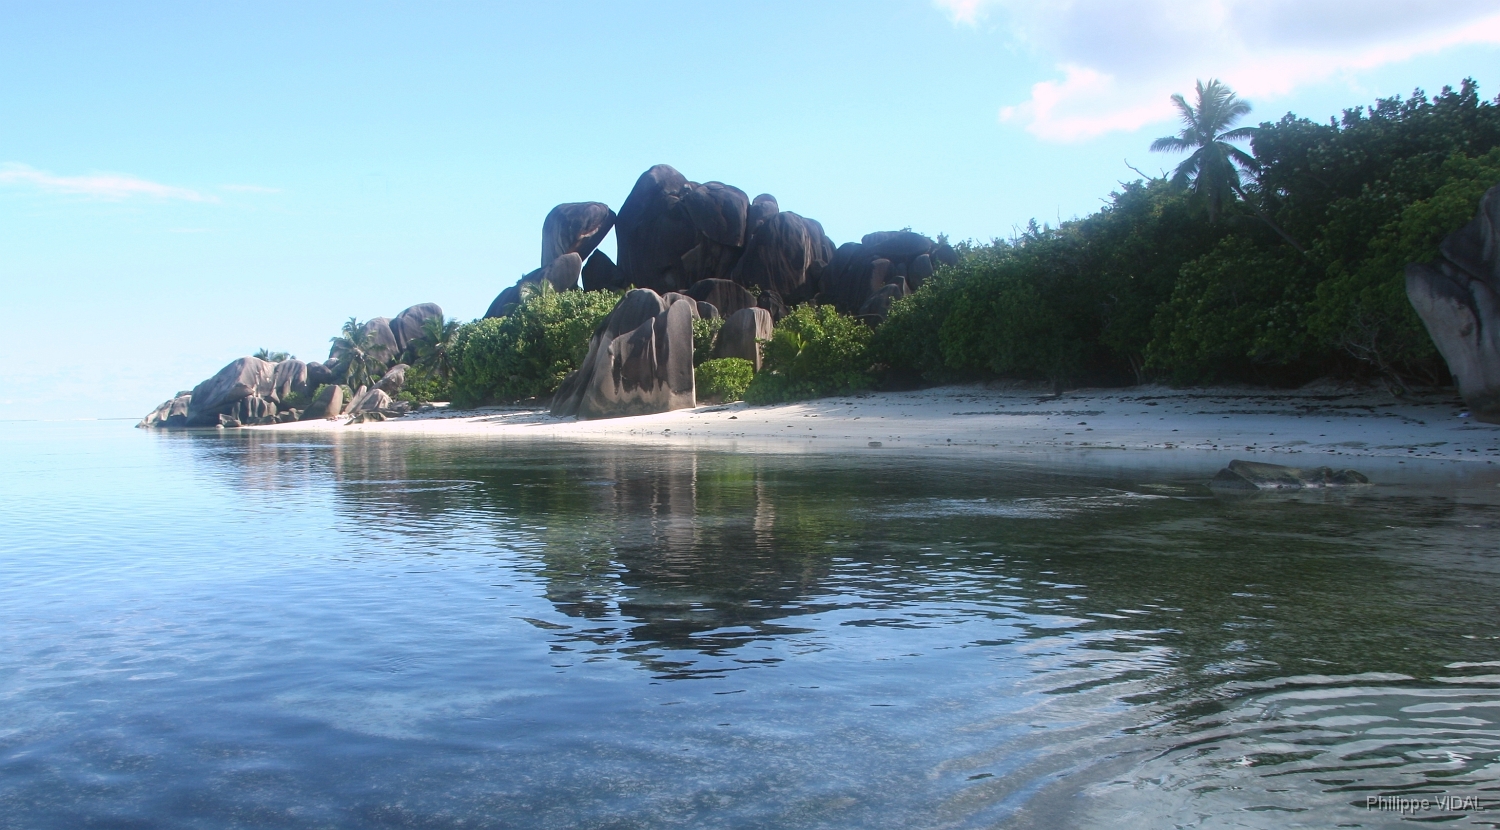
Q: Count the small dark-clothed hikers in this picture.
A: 0